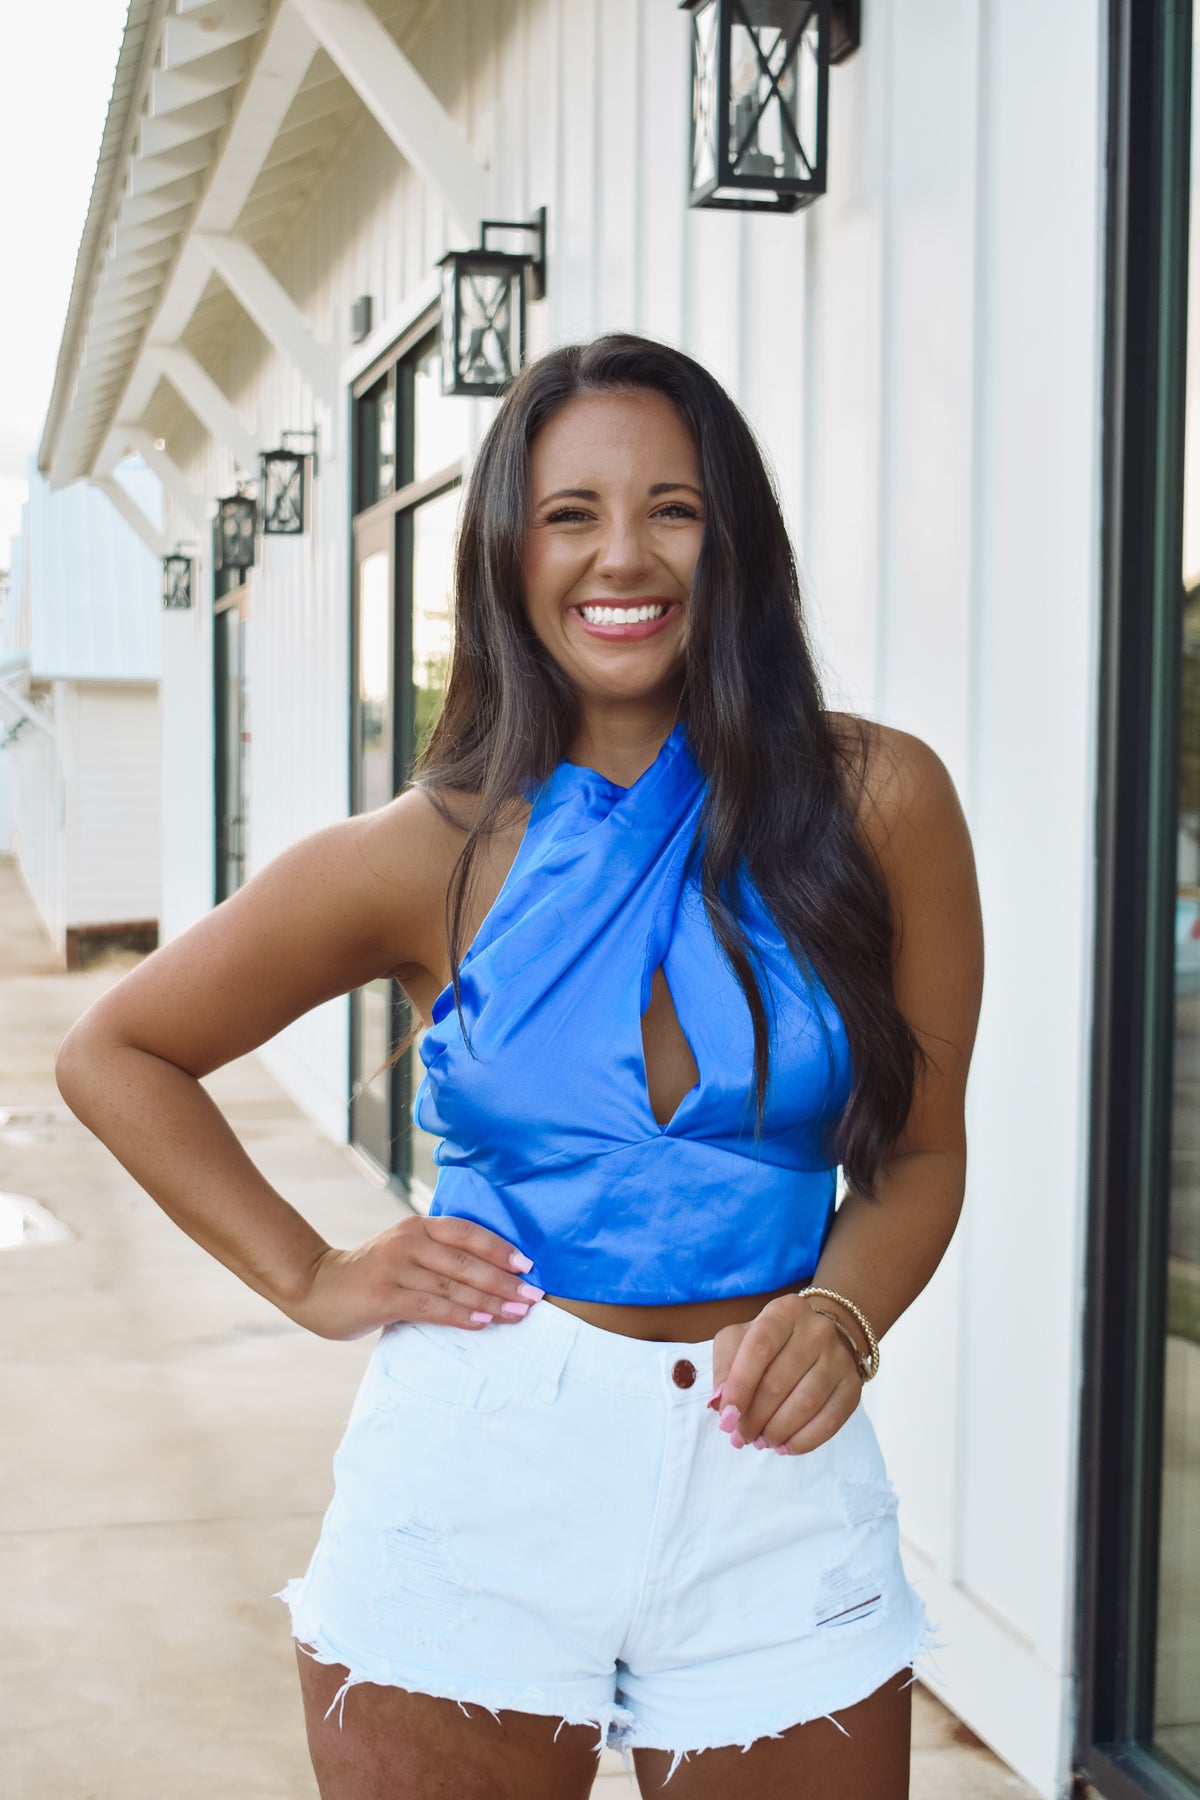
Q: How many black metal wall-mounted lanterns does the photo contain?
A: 5